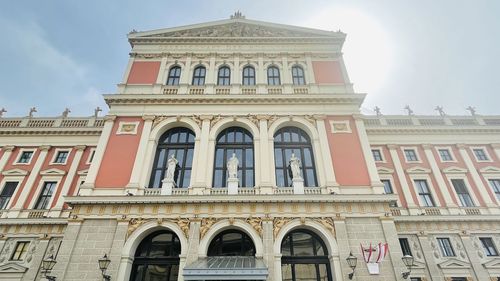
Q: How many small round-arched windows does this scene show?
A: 6